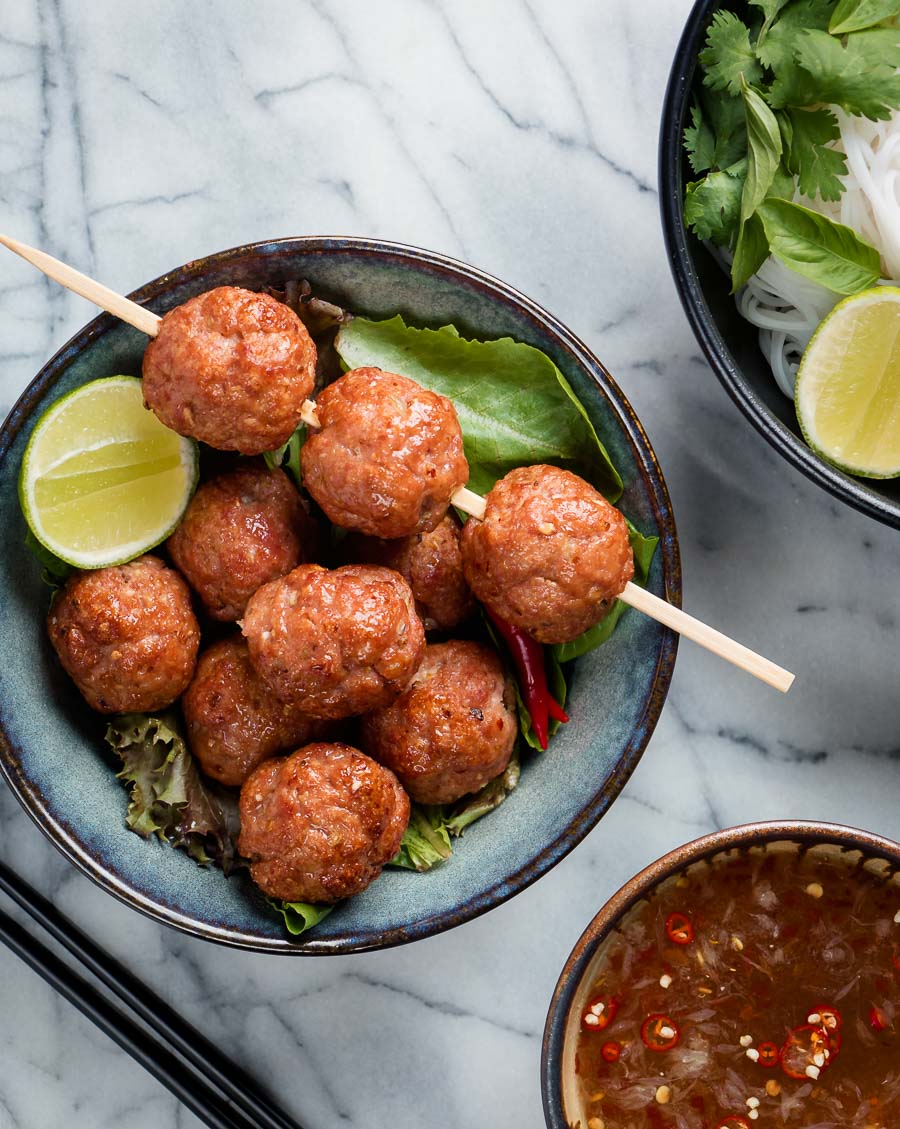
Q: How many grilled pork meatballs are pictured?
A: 10